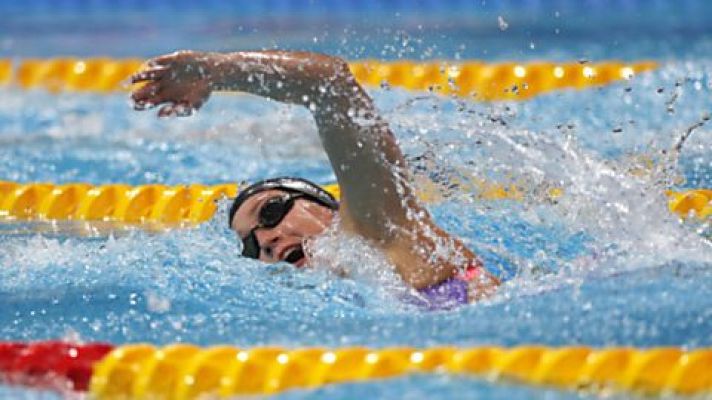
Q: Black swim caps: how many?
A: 1